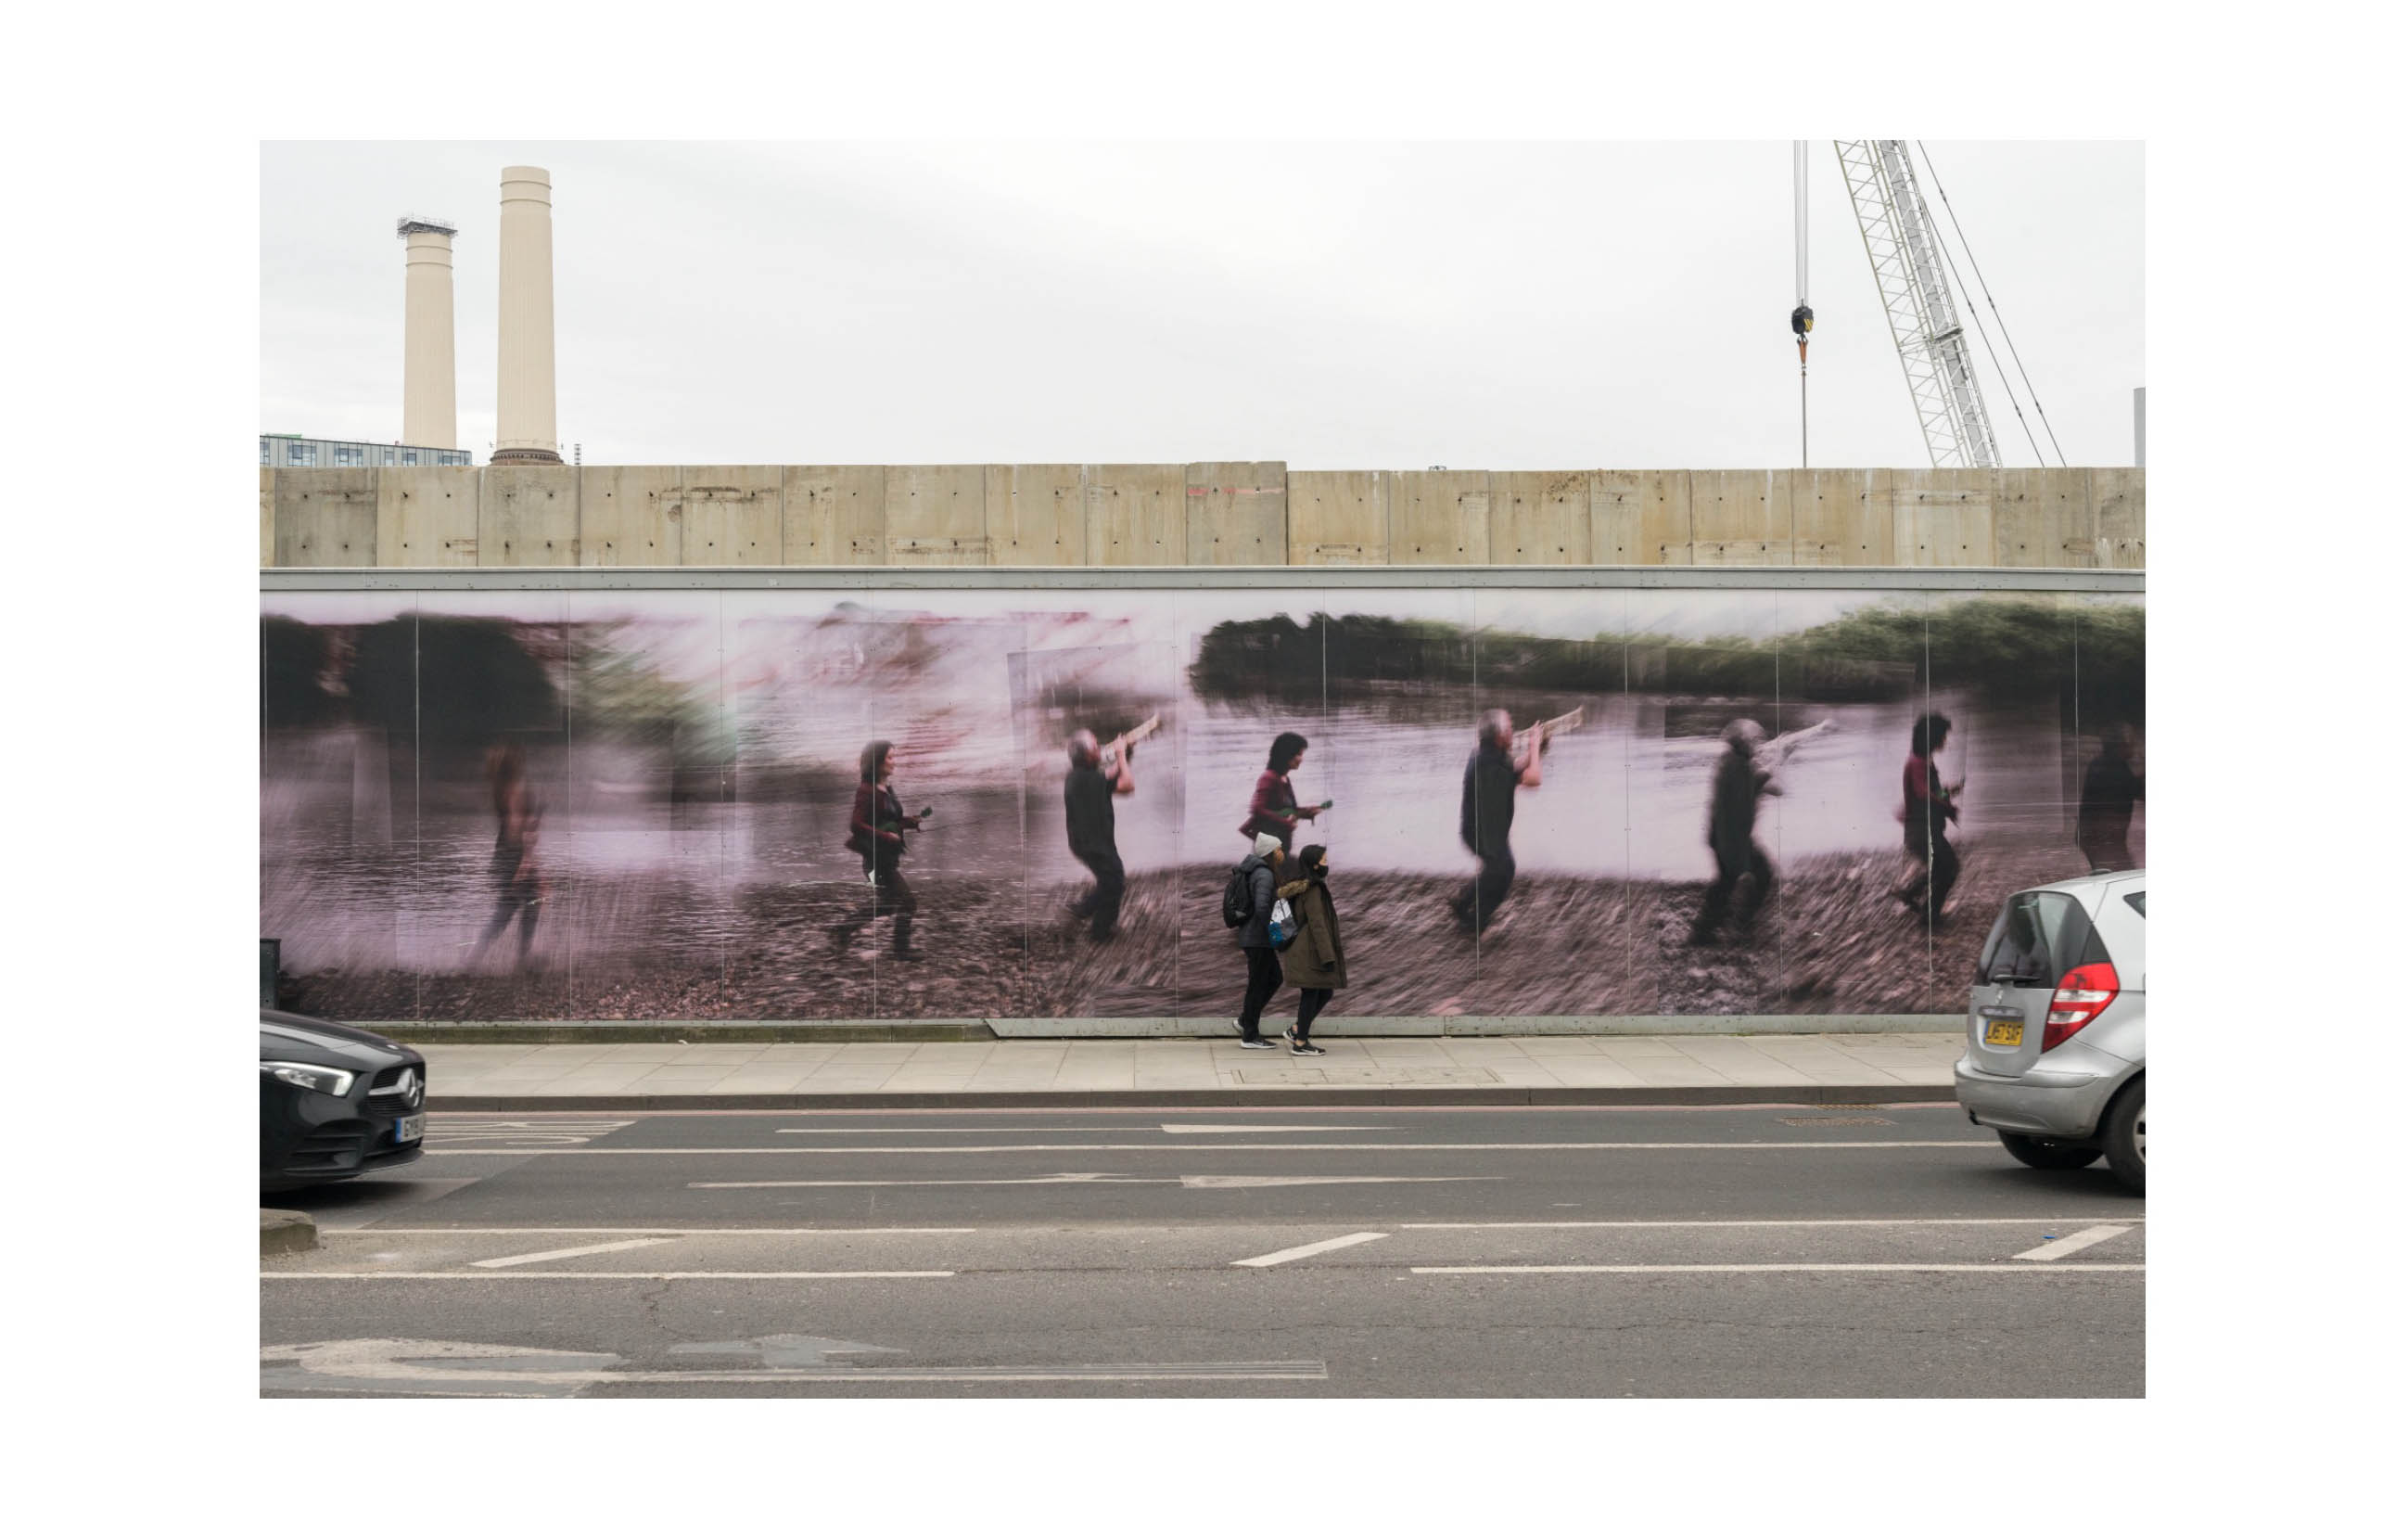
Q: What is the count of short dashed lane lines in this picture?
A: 3